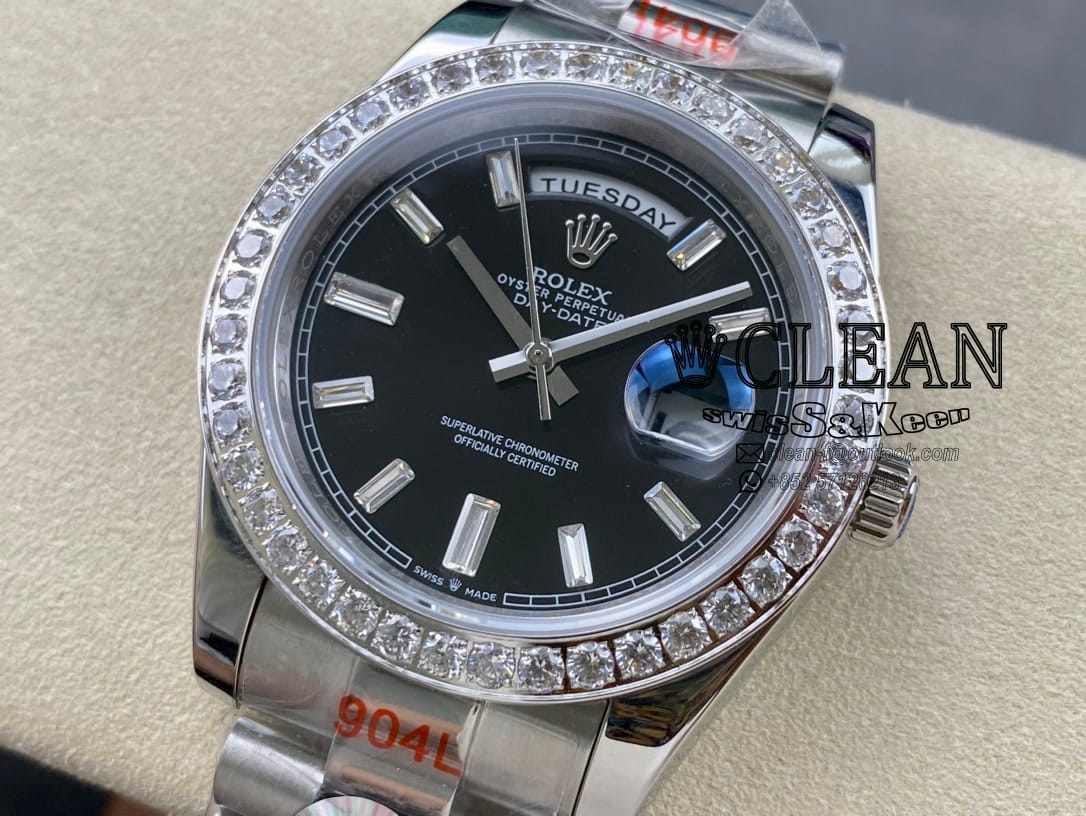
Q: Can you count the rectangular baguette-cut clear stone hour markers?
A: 10